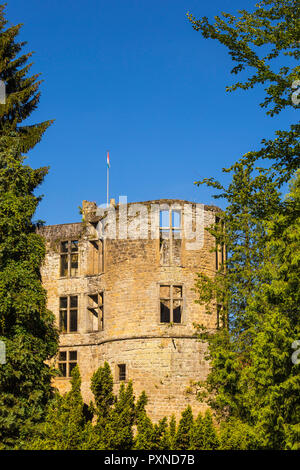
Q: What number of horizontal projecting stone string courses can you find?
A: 1